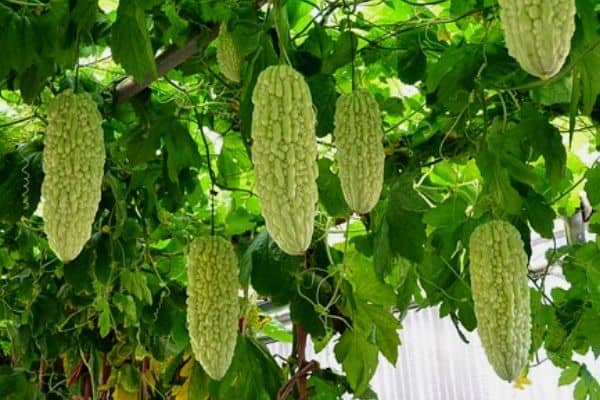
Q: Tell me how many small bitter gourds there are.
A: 1